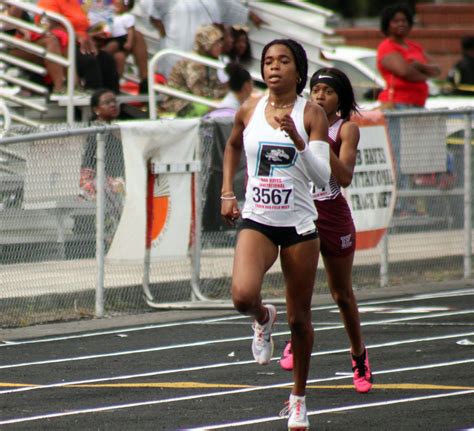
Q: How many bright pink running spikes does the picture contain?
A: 2